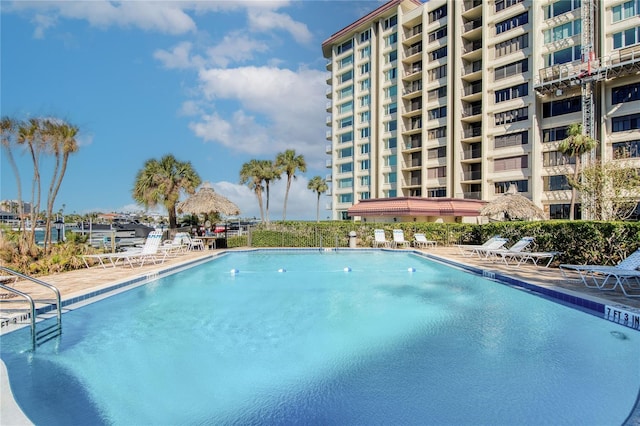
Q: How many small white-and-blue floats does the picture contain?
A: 4